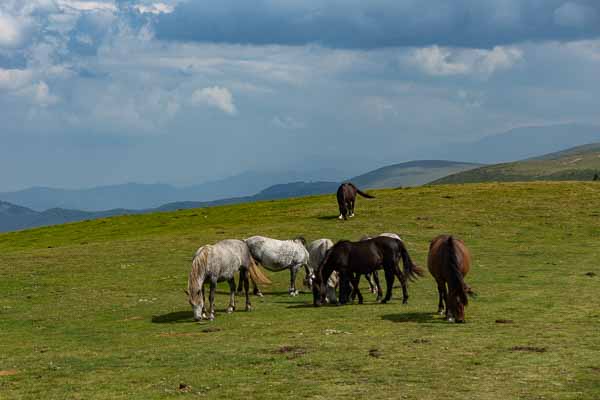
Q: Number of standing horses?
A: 7